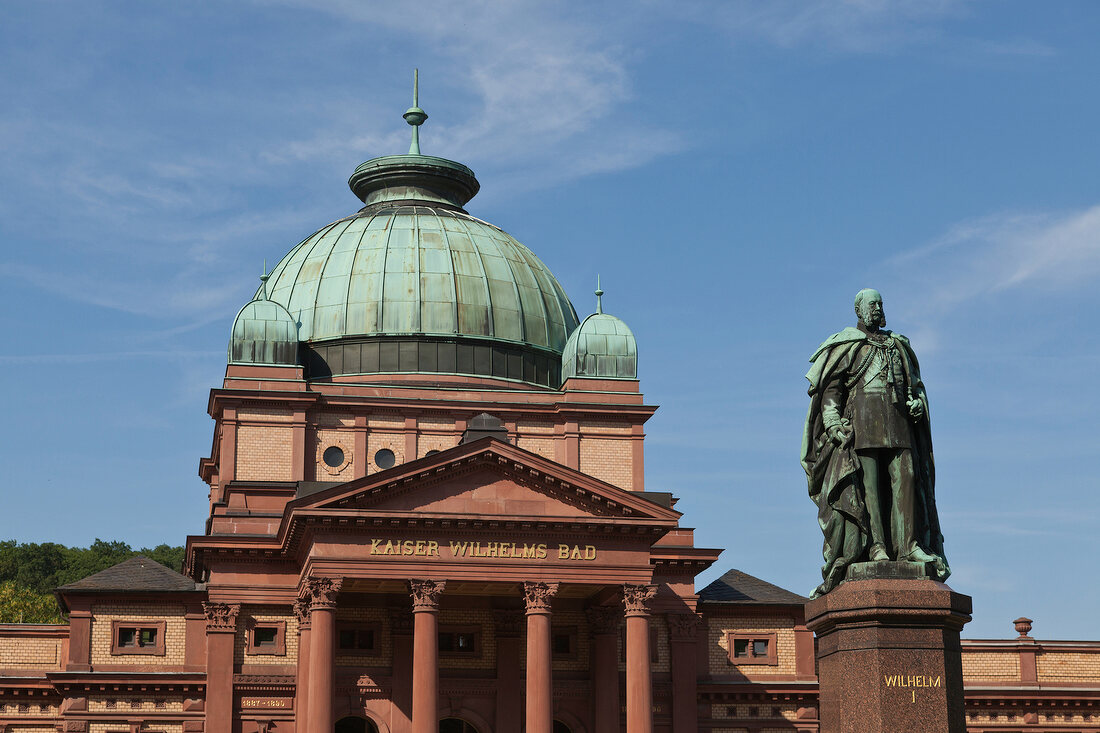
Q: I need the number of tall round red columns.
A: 4